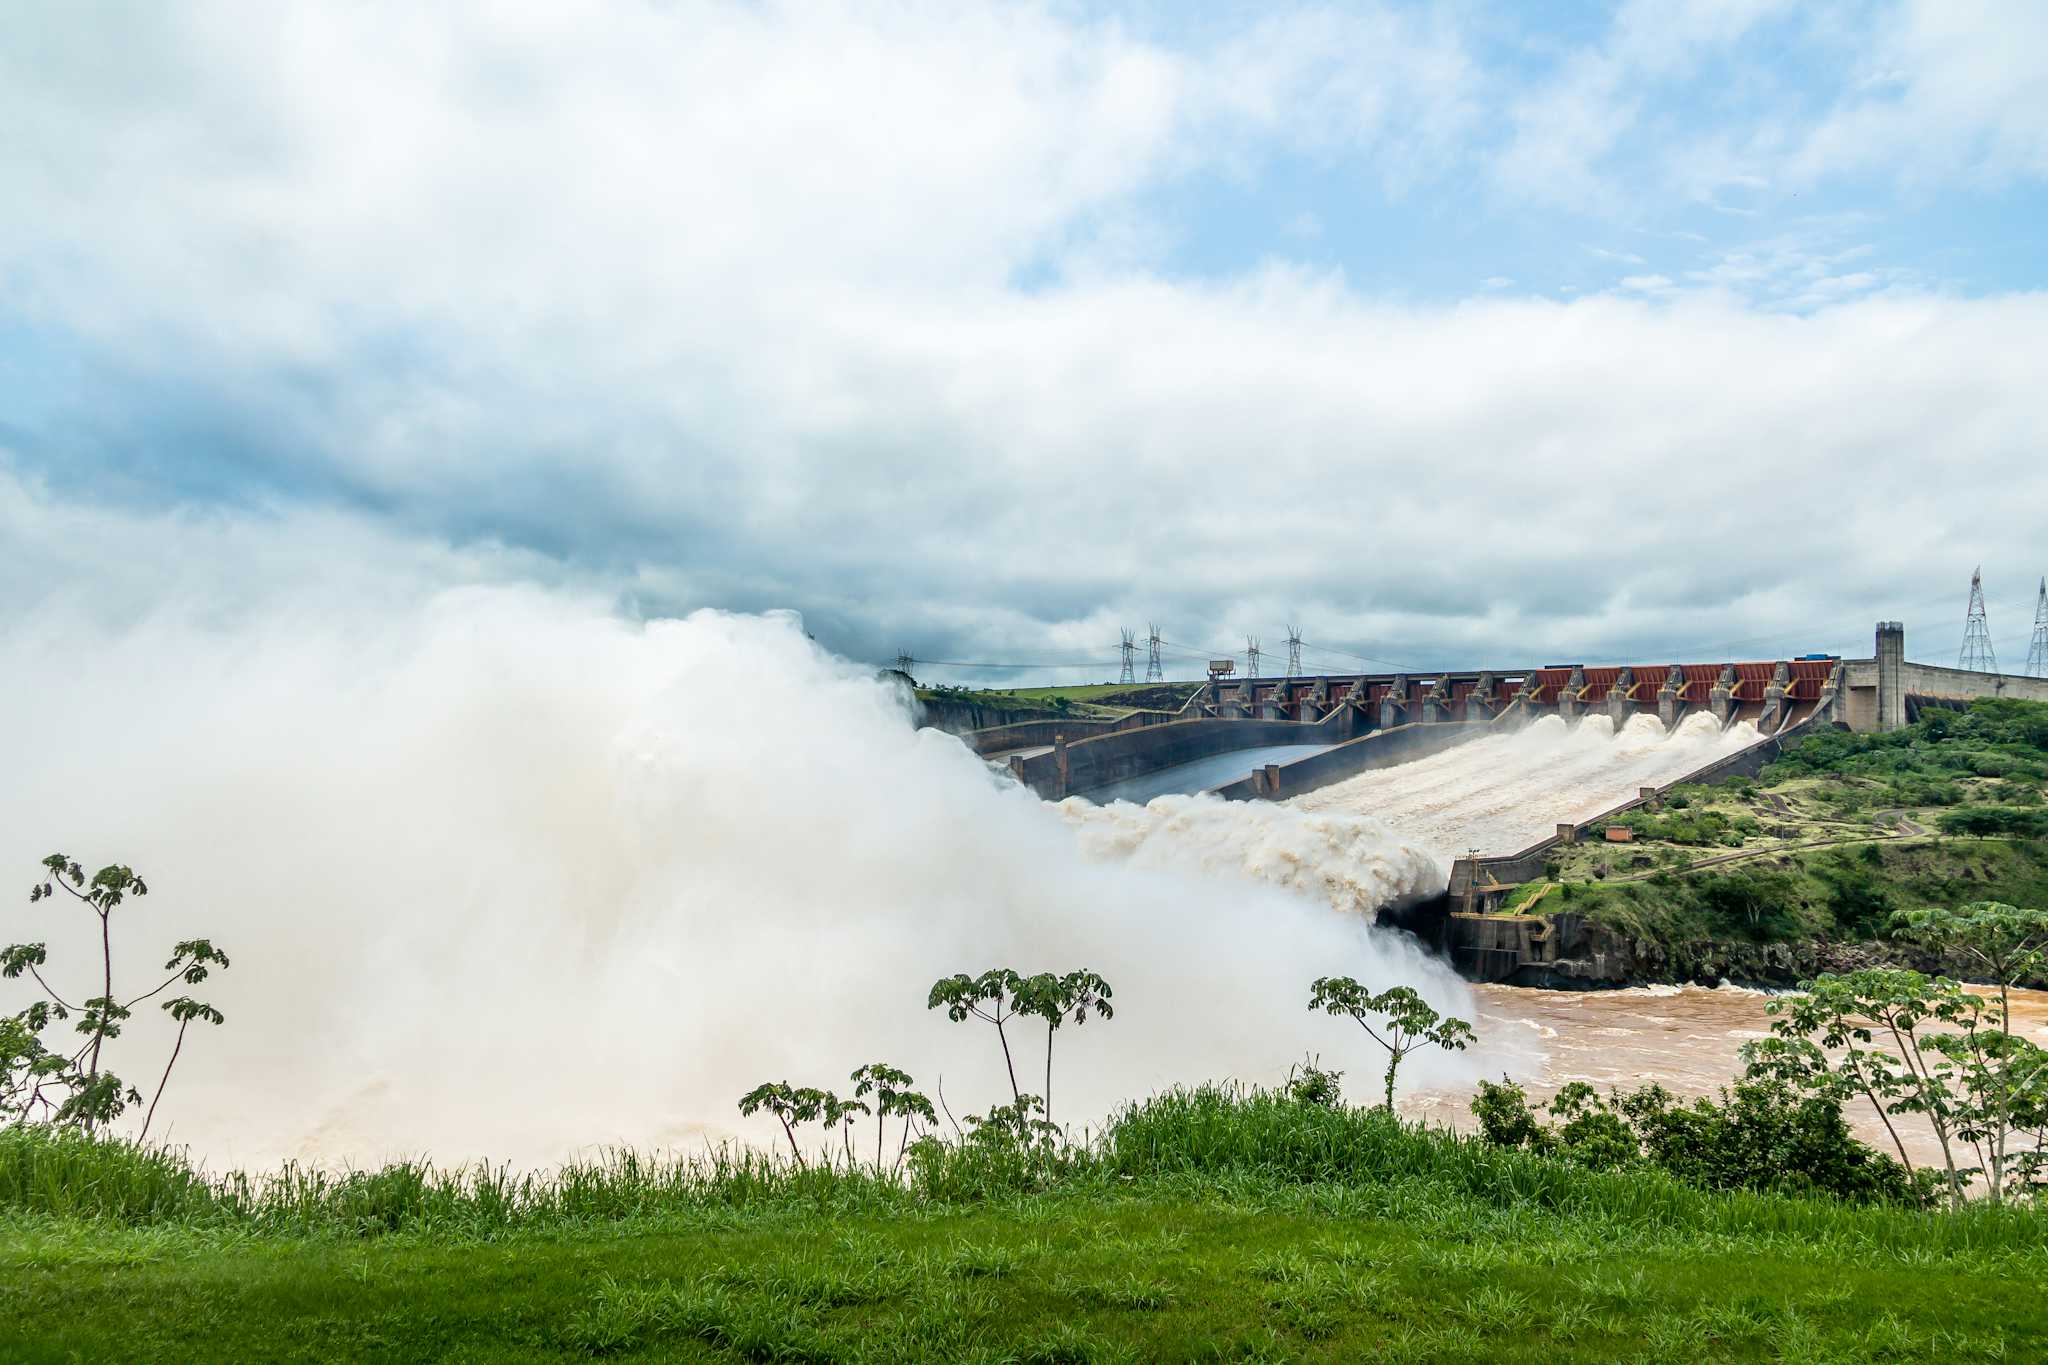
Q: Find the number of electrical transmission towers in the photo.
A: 7